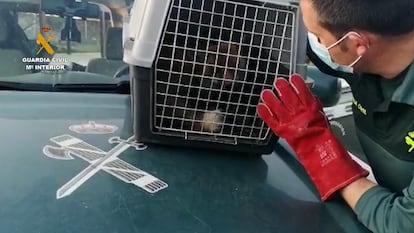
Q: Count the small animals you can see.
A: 1